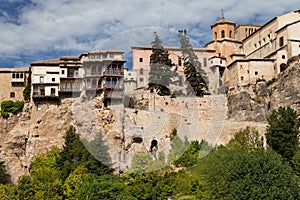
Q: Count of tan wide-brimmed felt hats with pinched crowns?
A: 0